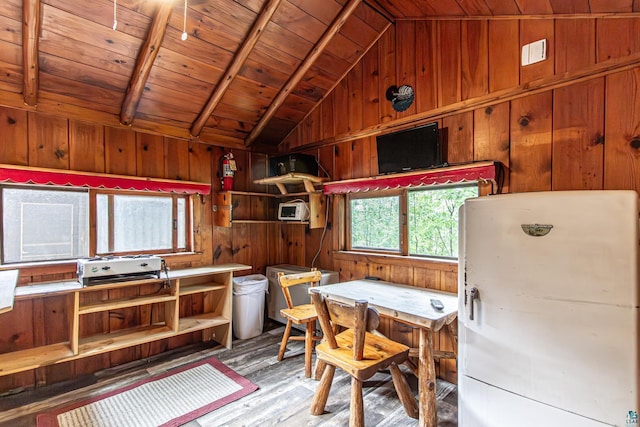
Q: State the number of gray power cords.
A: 1